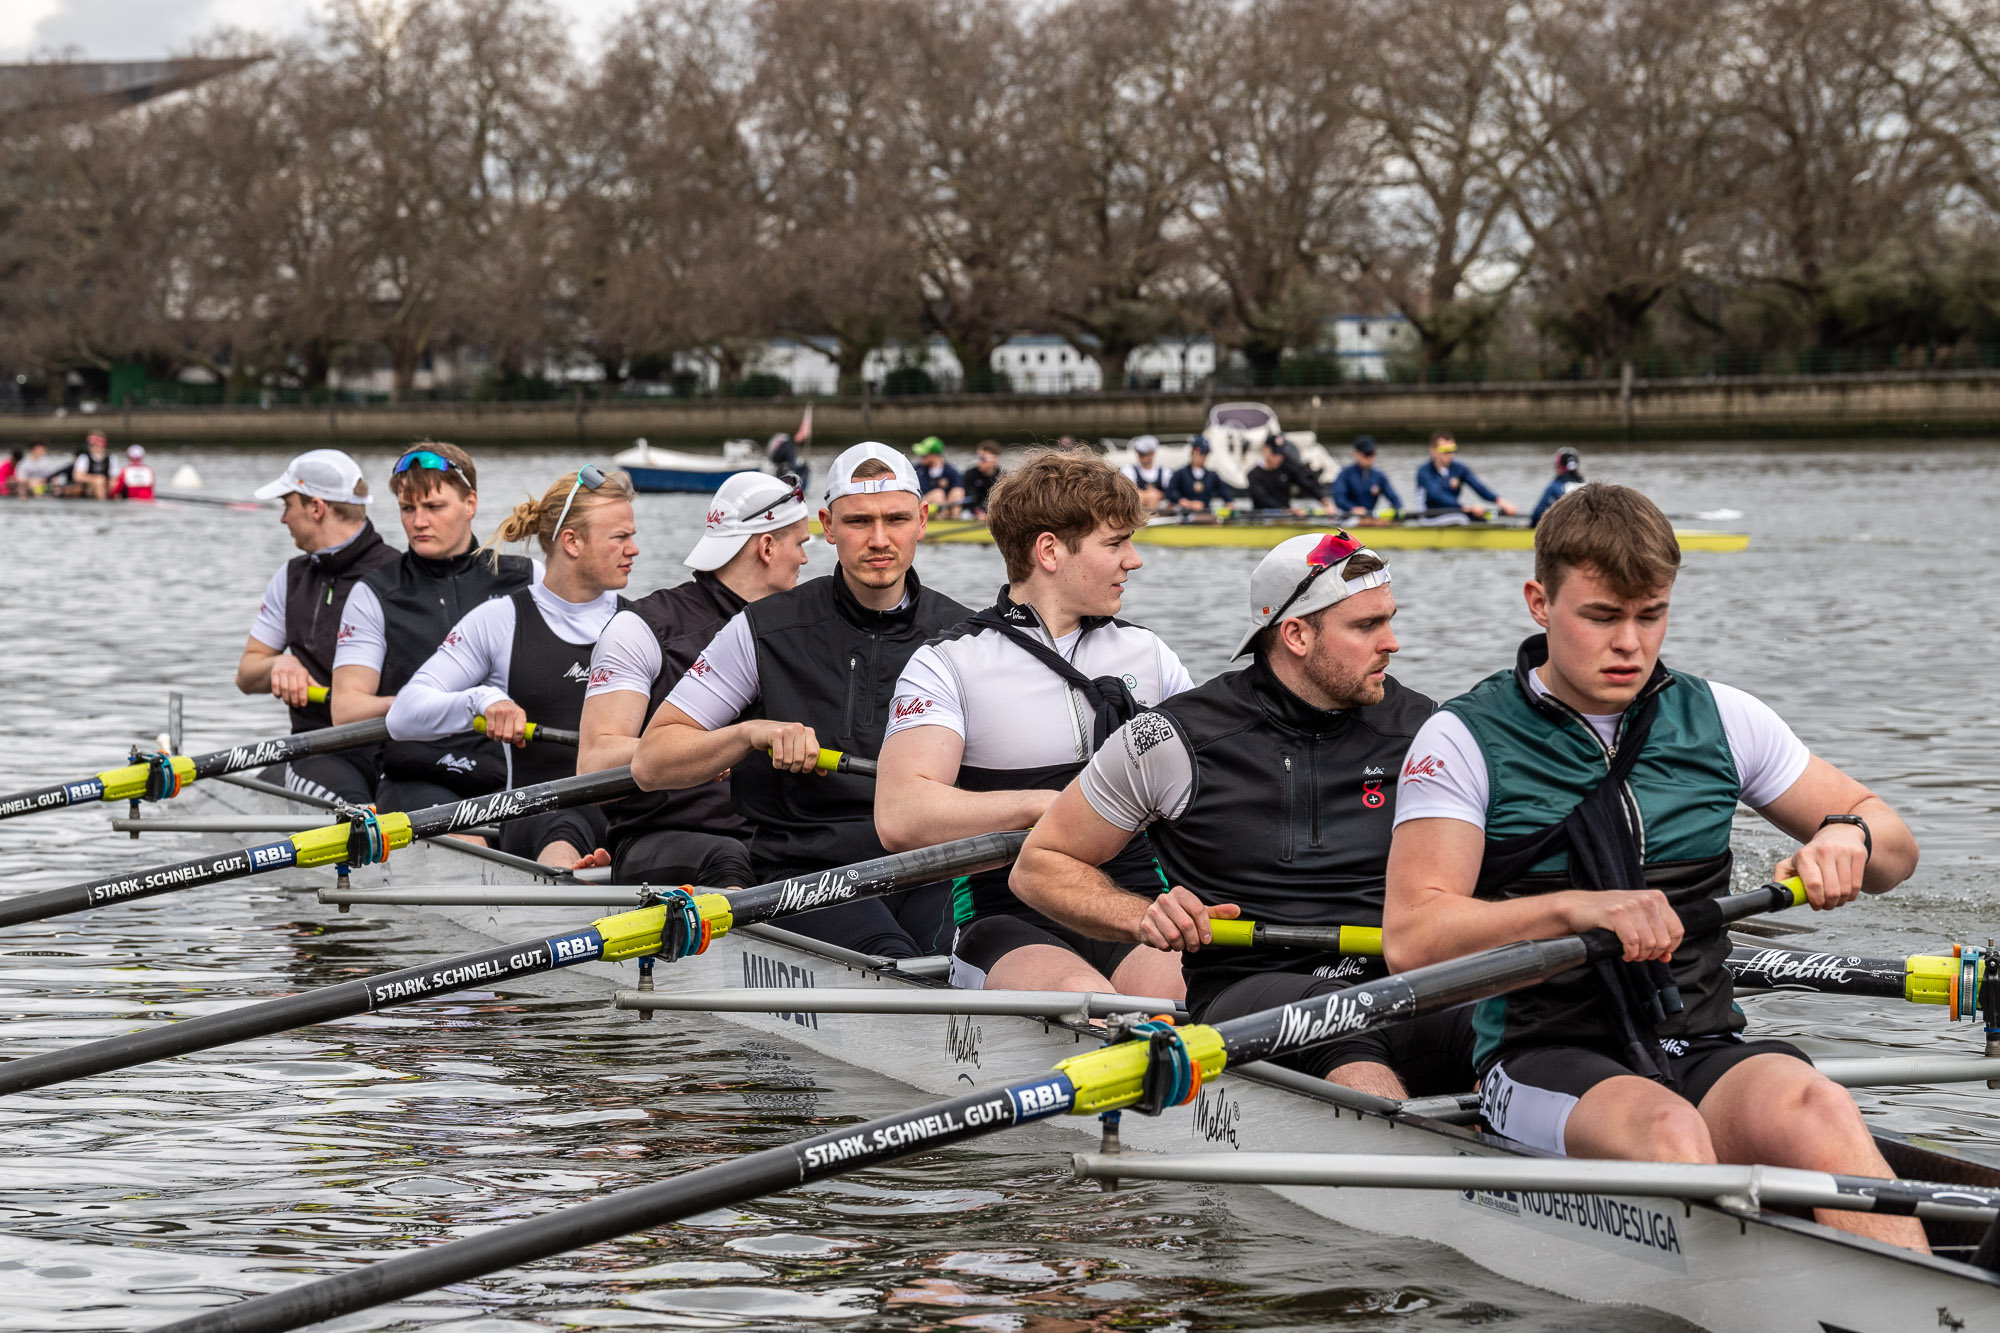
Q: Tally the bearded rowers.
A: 2